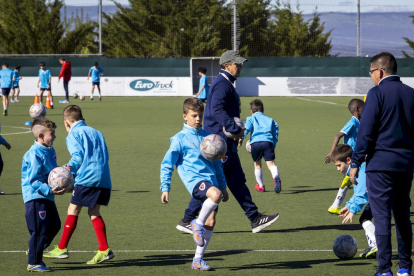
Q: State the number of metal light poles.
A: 3